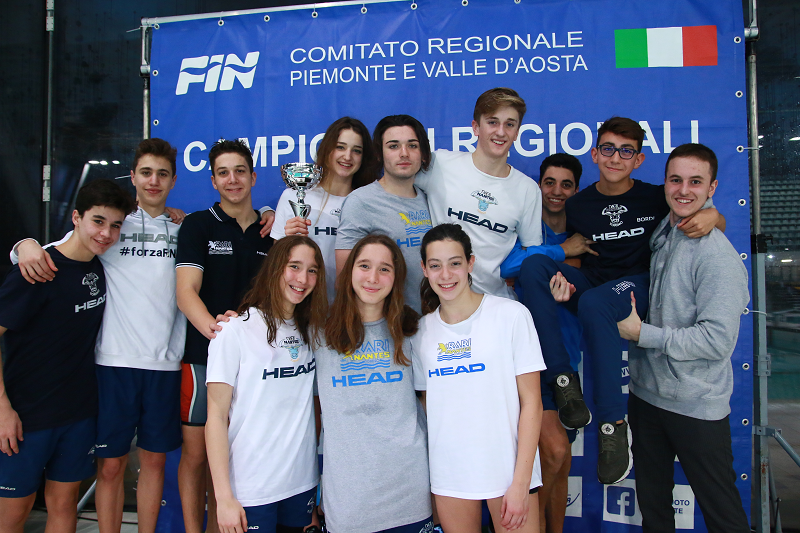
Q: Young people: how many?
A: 12